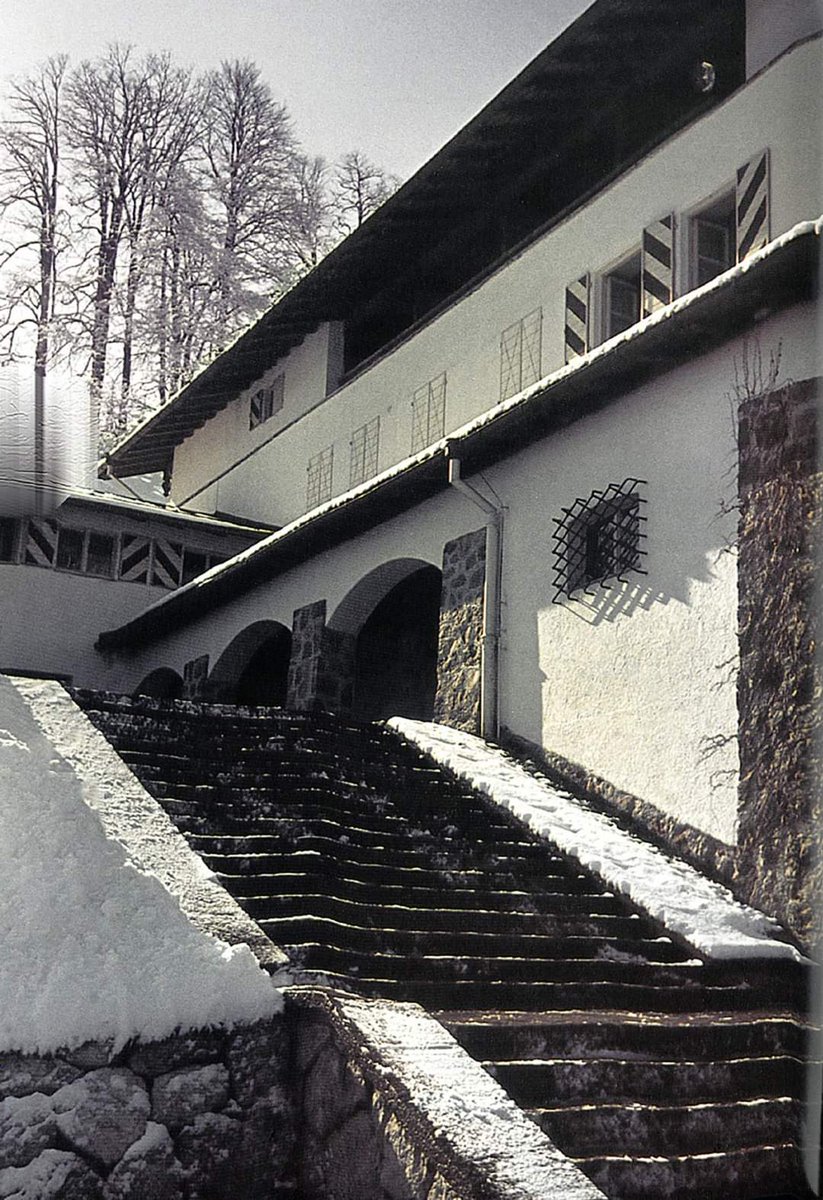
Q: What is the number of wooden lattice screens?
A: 4